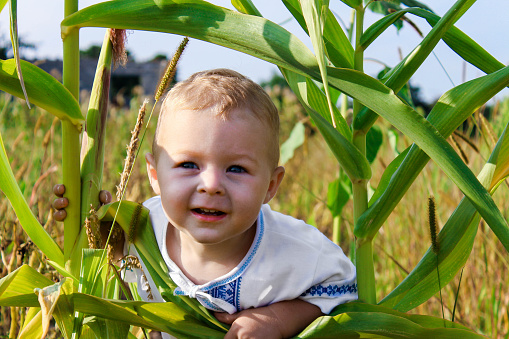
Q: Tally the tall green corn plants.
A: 2